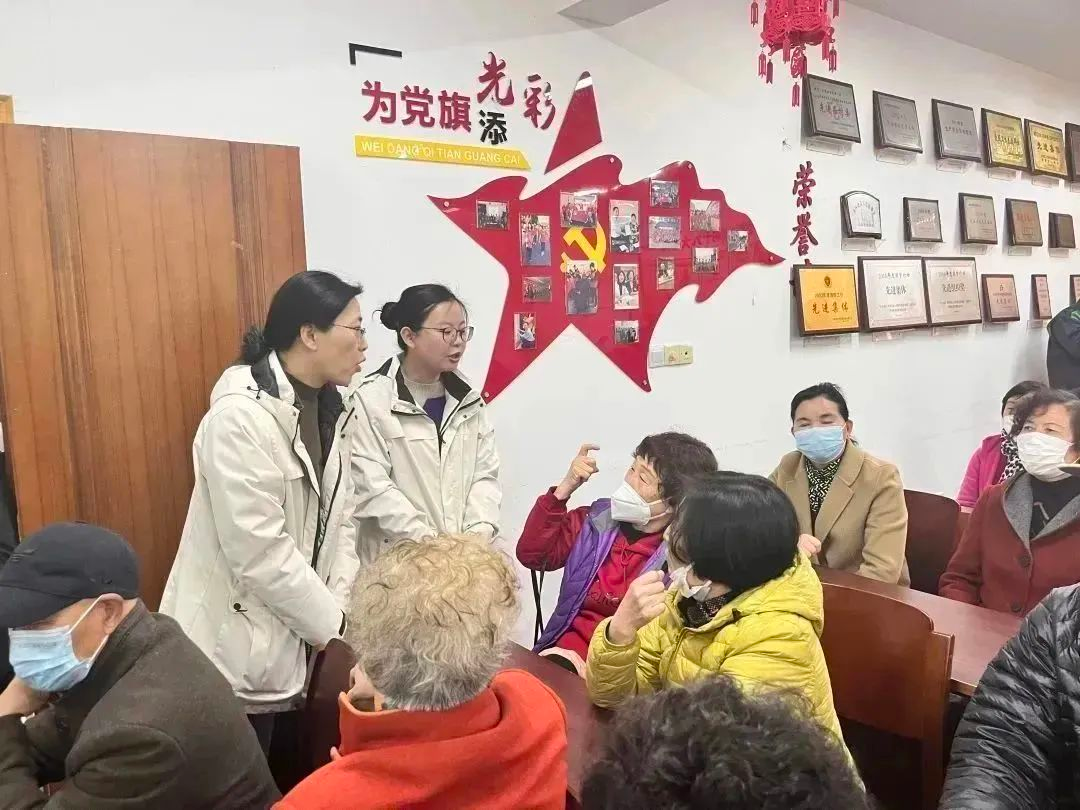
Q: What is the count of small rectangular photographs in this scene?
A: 15